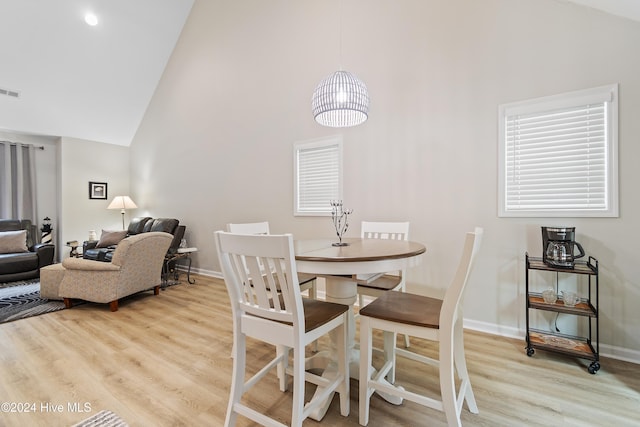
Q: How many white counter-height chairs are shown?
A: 4